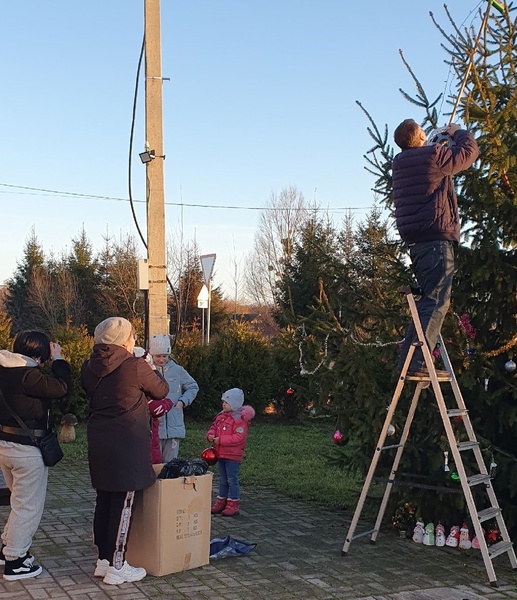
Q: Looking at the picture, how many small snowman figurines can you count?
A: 6